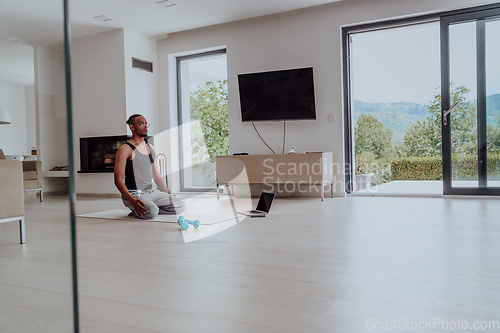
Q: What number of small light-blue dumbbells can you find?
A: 2